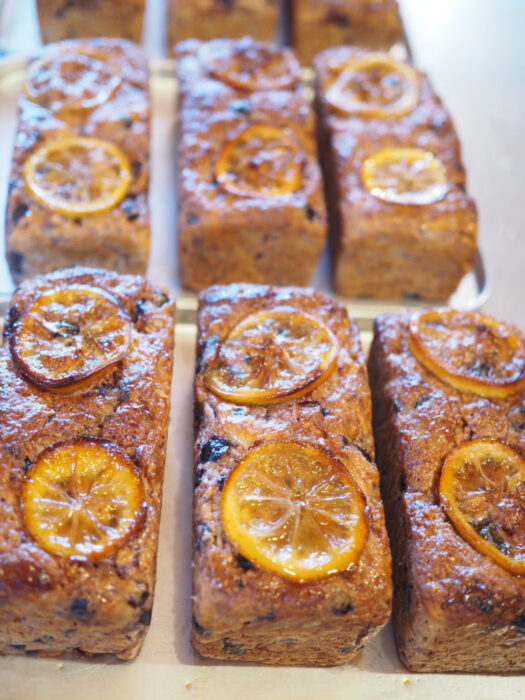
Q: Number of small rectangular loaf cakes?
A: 9